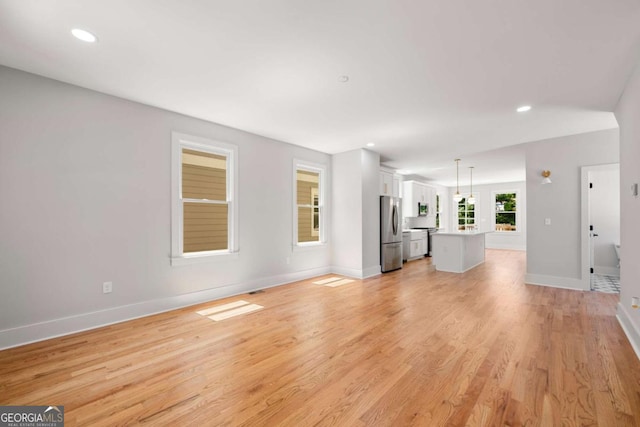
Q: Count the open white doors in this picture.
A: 1